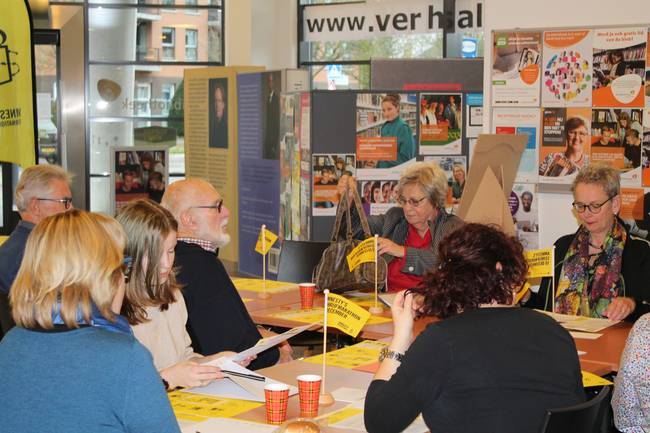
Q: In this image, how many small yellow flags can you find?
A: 4